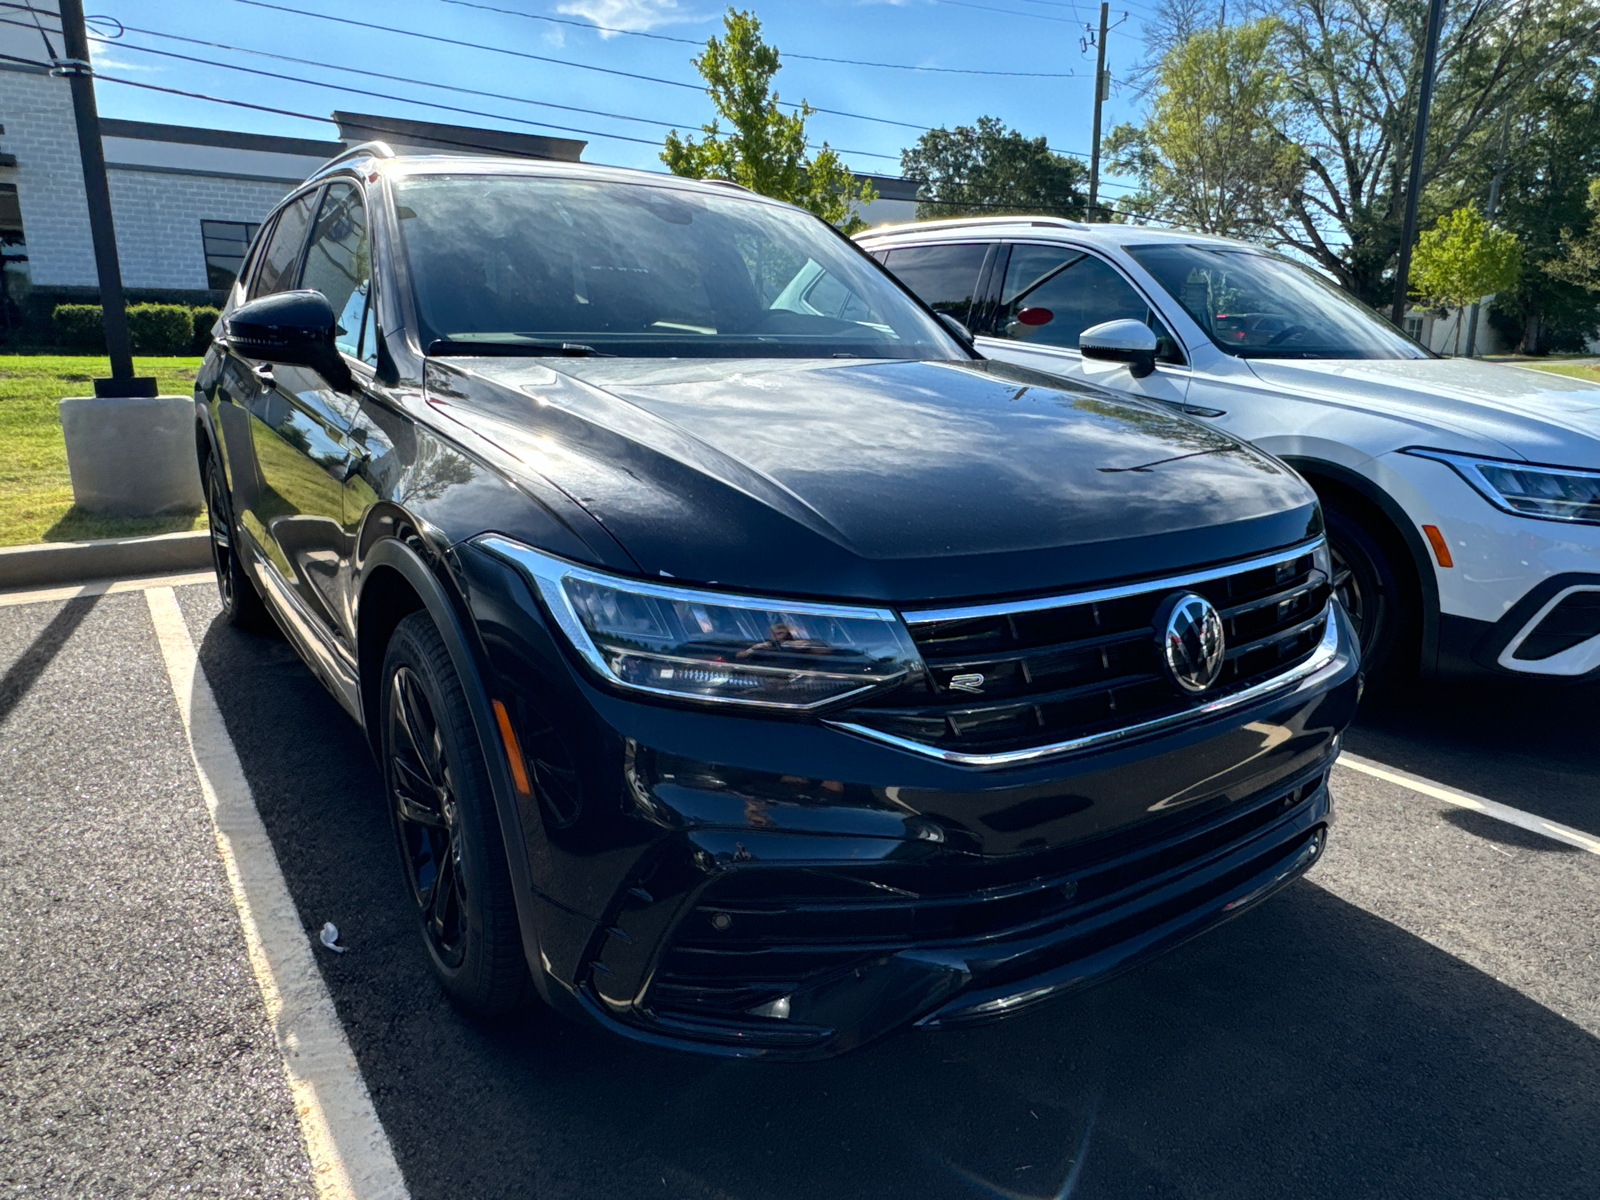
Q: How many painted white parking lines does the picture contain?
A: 2